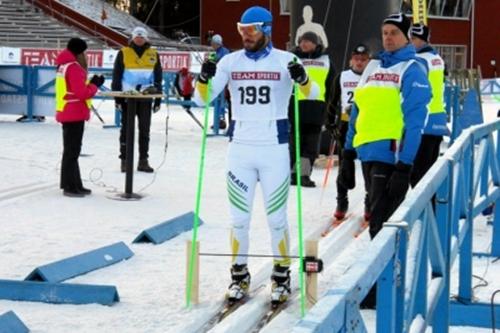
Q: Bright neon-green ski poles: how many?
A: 2